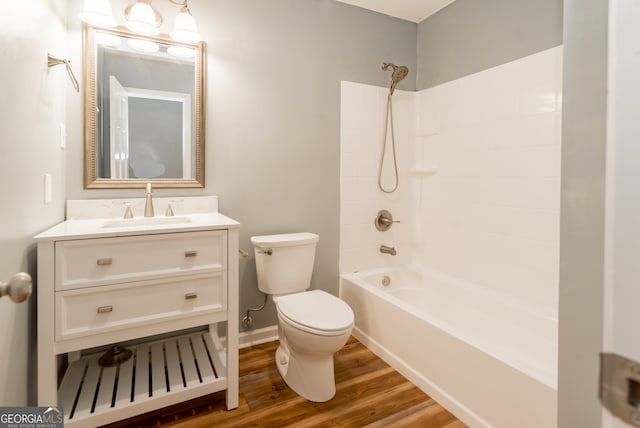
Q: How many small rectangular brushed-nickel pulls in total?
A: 4